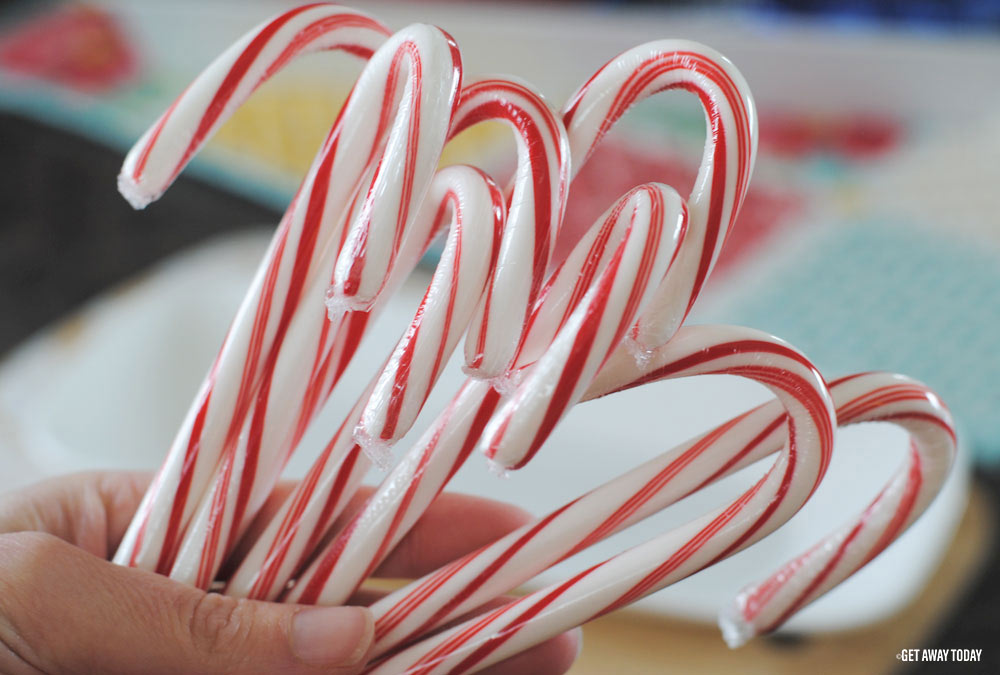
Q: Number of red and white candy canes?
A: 8